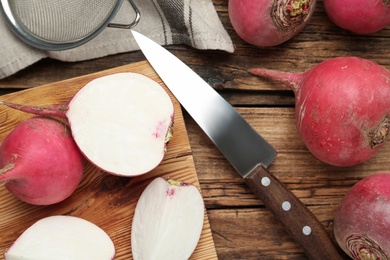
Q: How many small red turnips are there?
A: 5